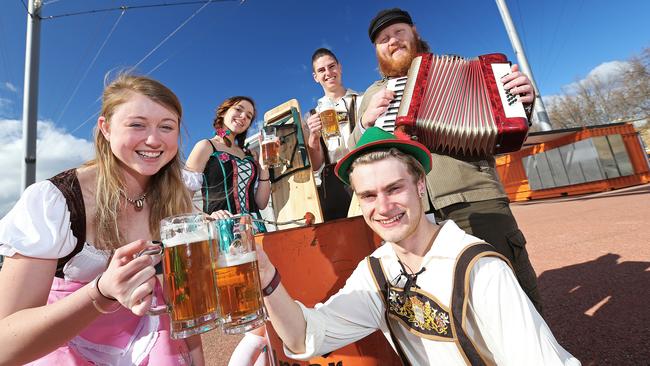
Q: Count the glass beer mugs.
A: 4